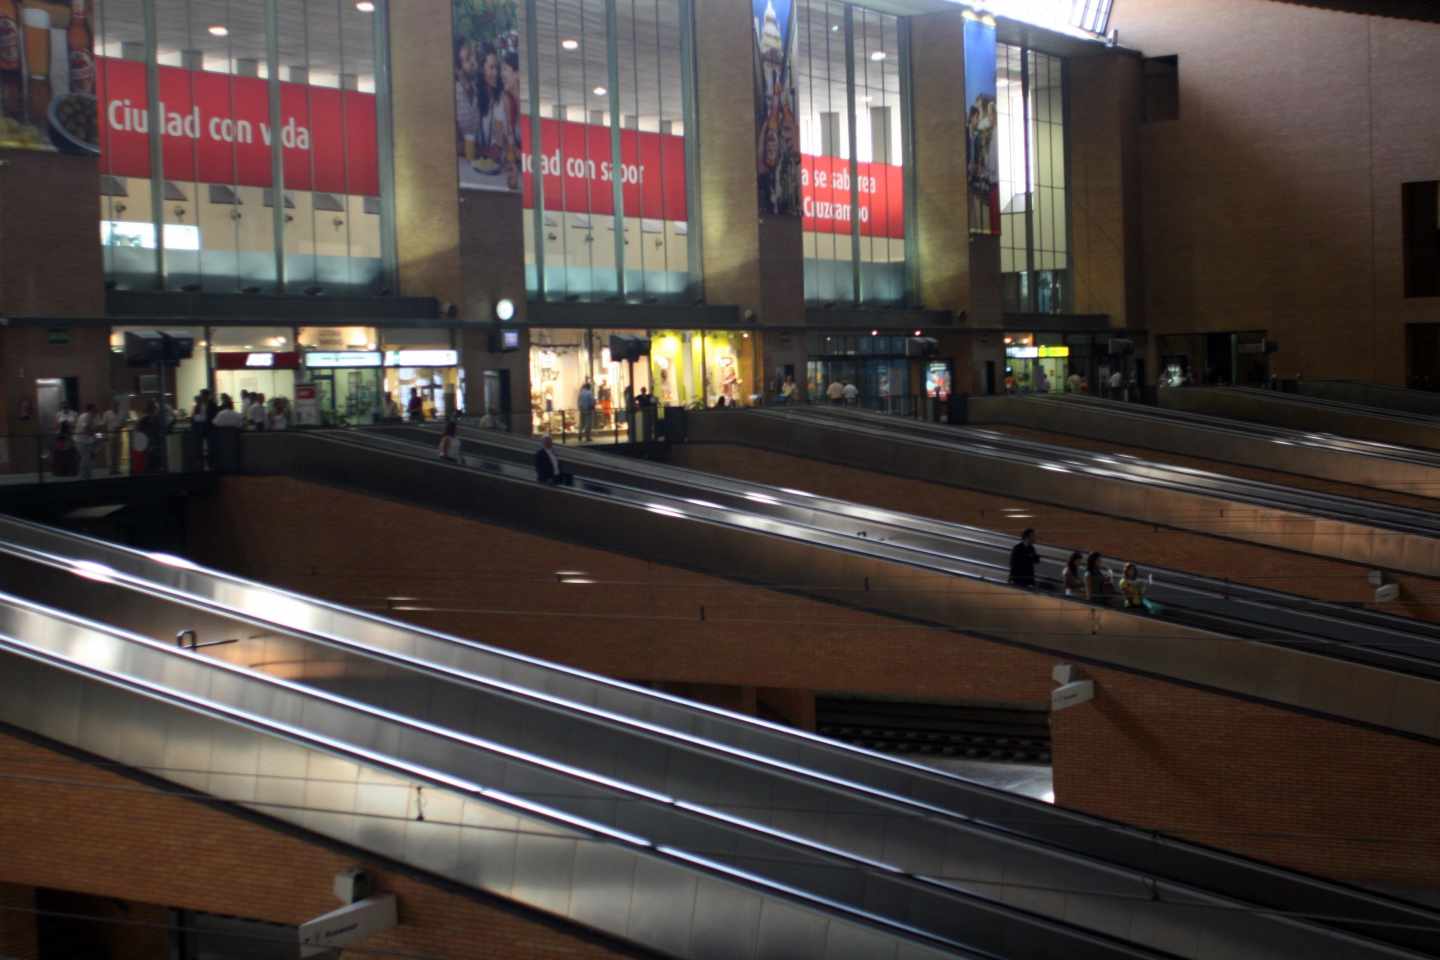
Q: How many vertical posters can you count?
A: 4